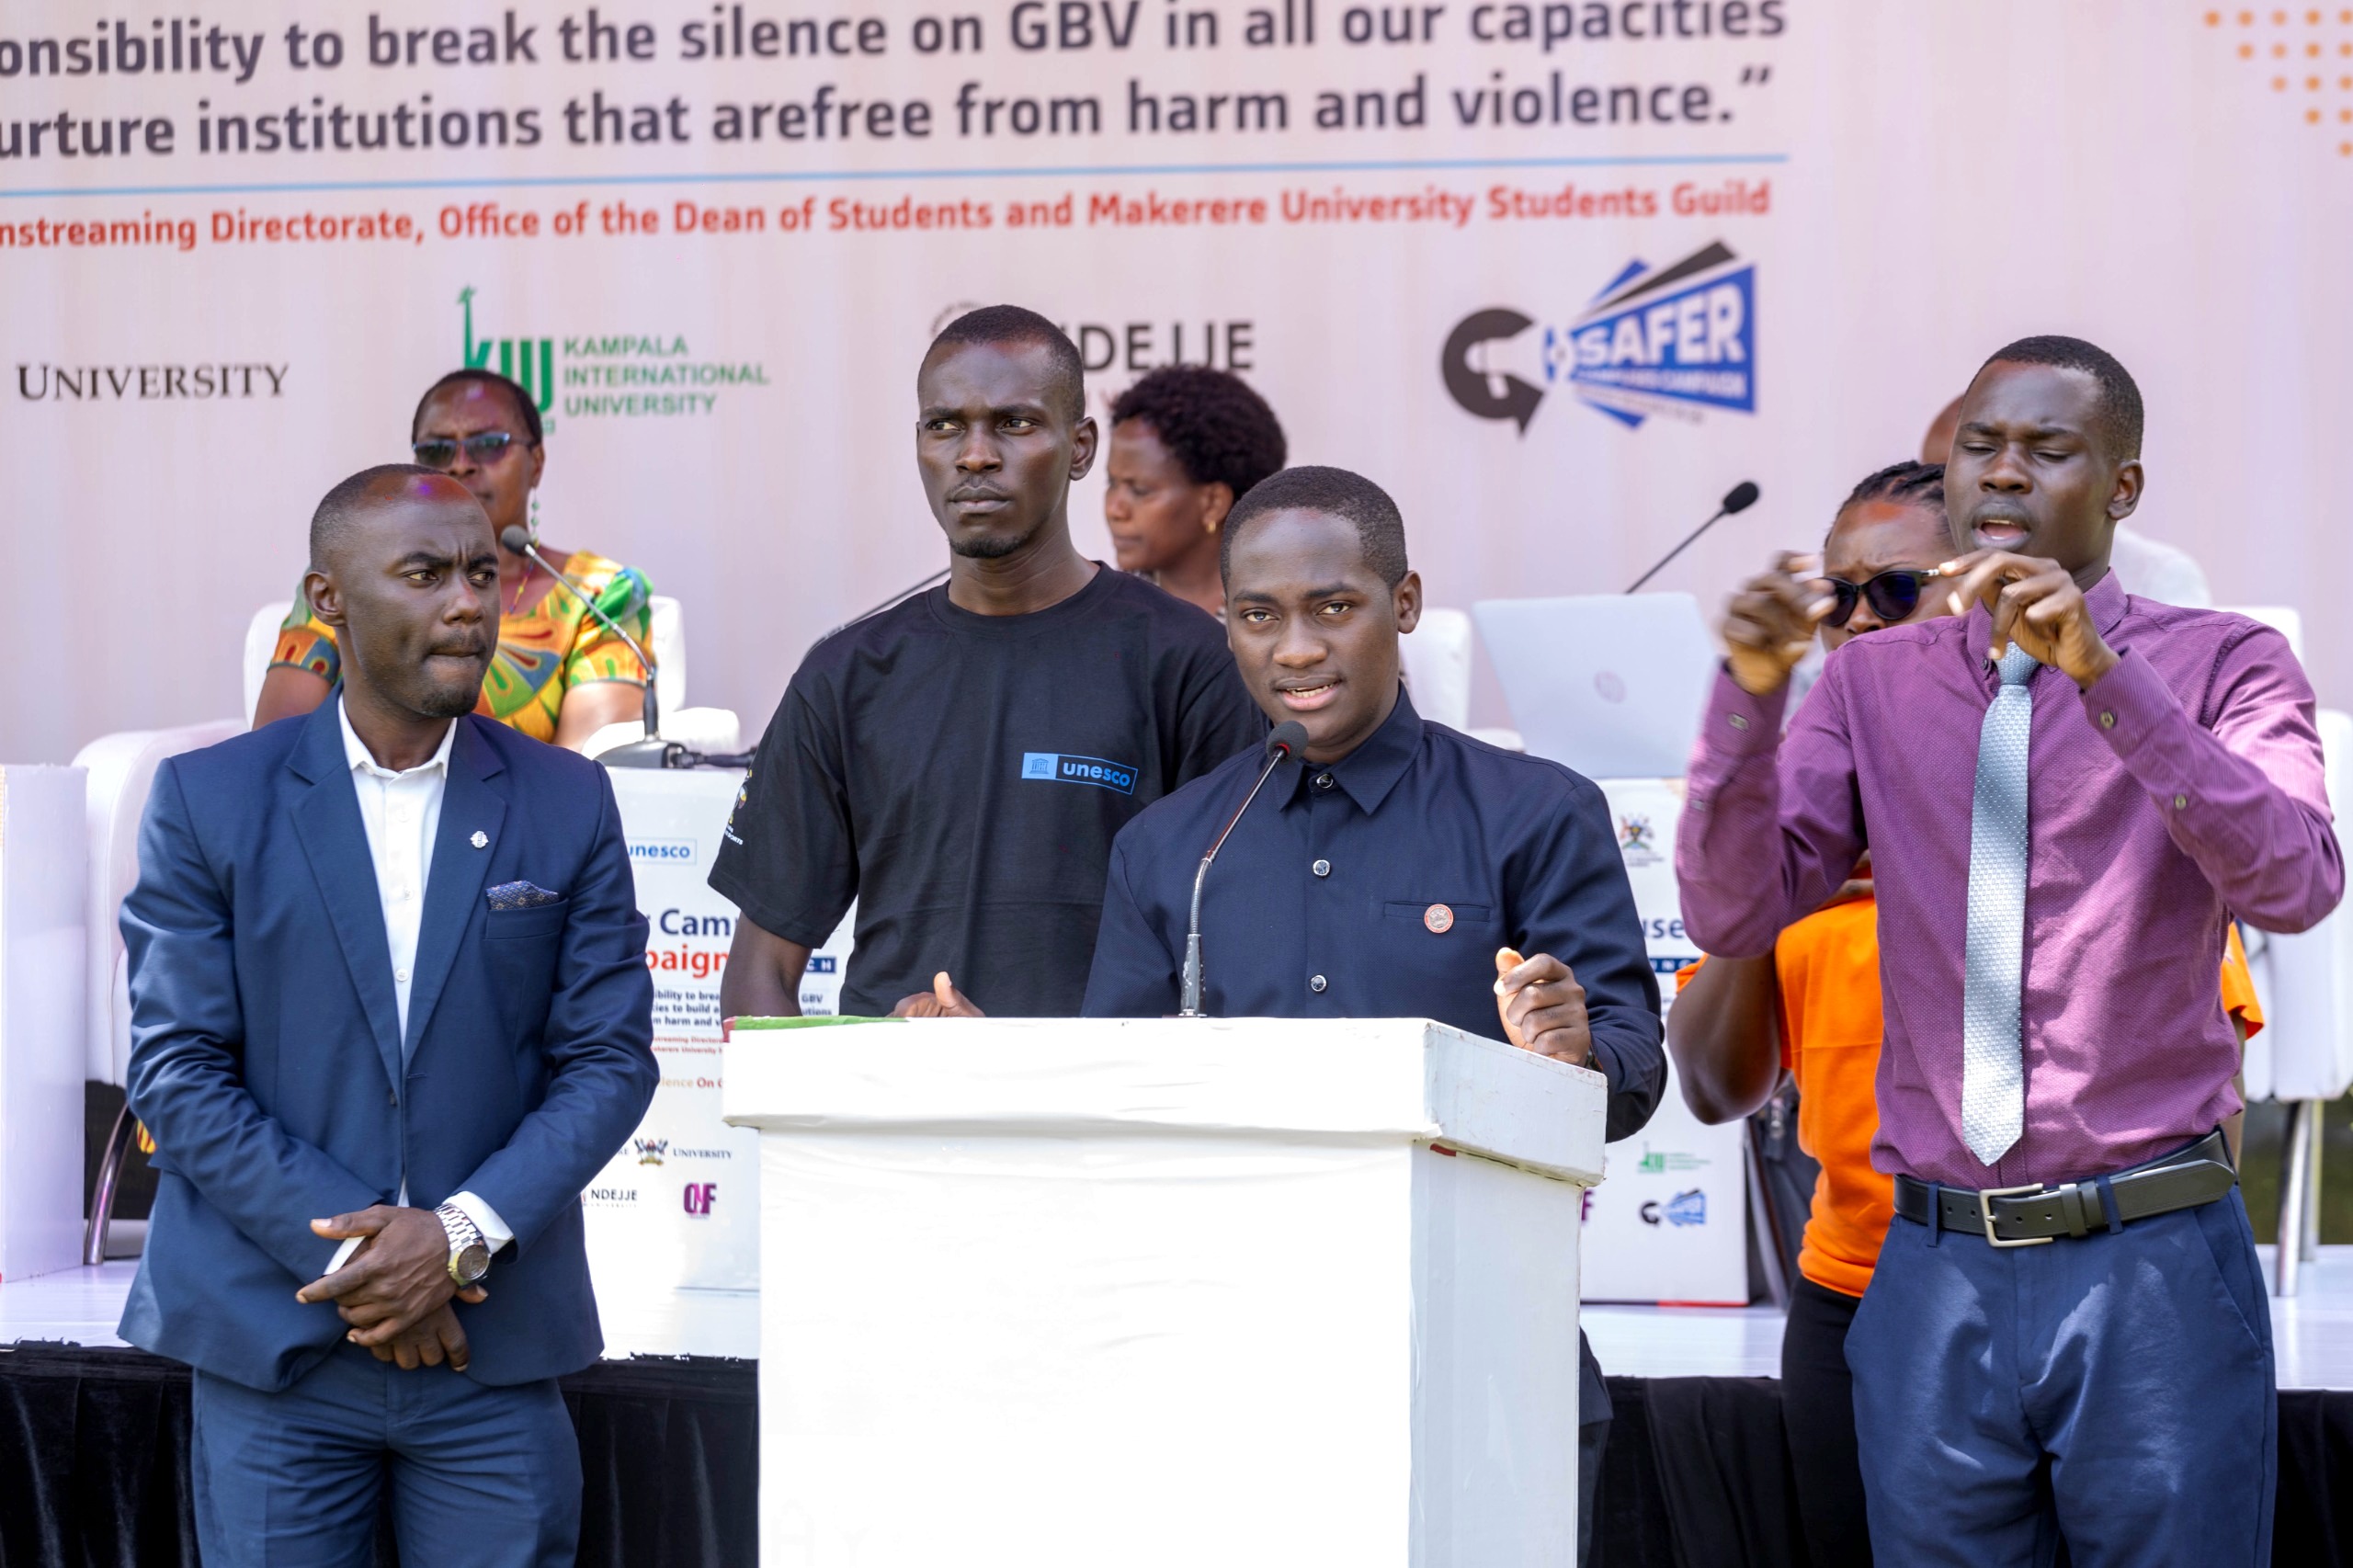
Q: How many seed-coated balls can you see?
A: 0